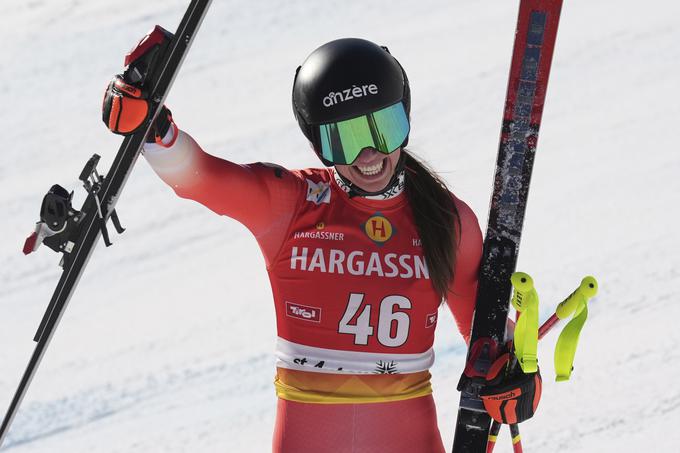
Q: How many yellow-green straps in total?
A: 2